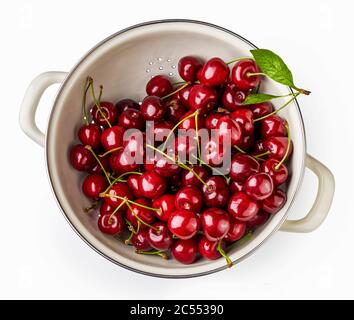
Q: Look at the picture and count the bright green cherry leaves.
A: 2